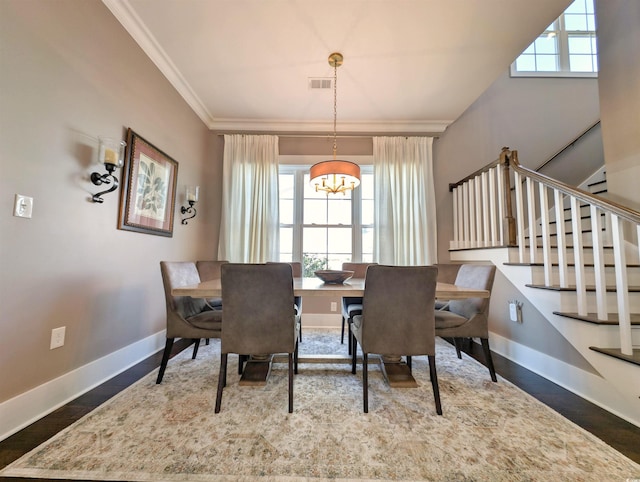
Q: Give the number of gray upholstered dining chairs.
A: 8